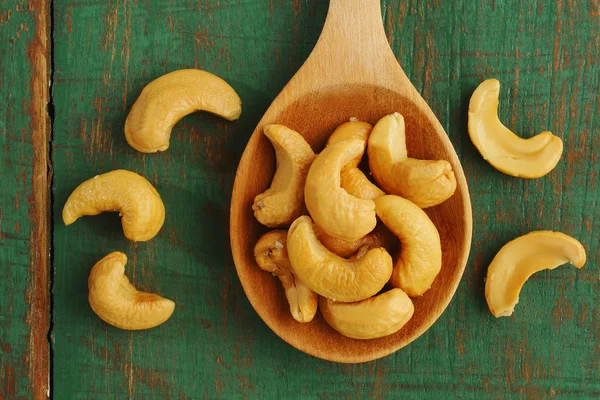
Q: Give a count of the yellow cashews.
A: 14